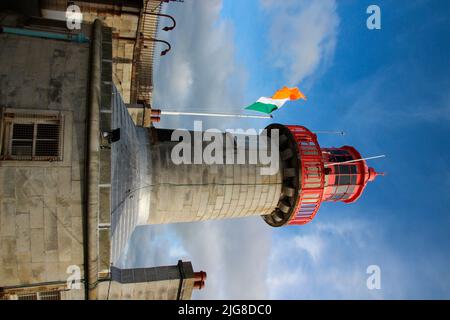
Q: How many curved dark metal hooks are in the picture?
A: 2